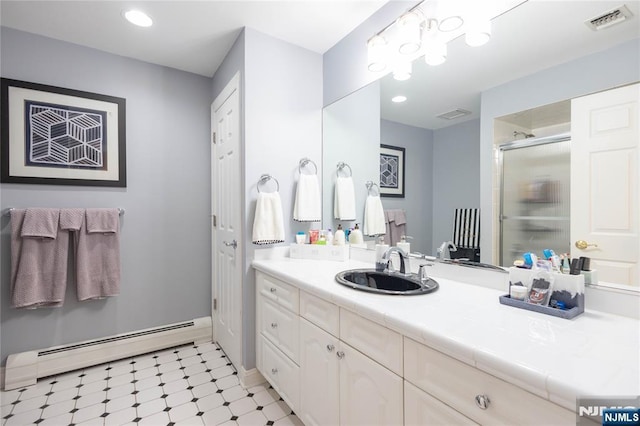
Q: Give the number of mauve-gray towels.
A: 5